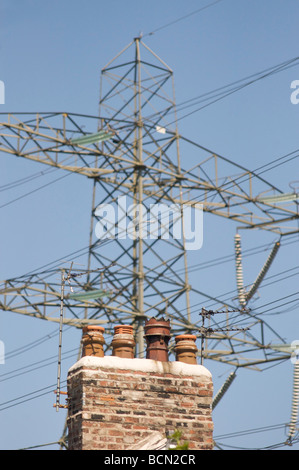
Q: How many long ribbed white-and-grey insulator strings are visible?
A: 4